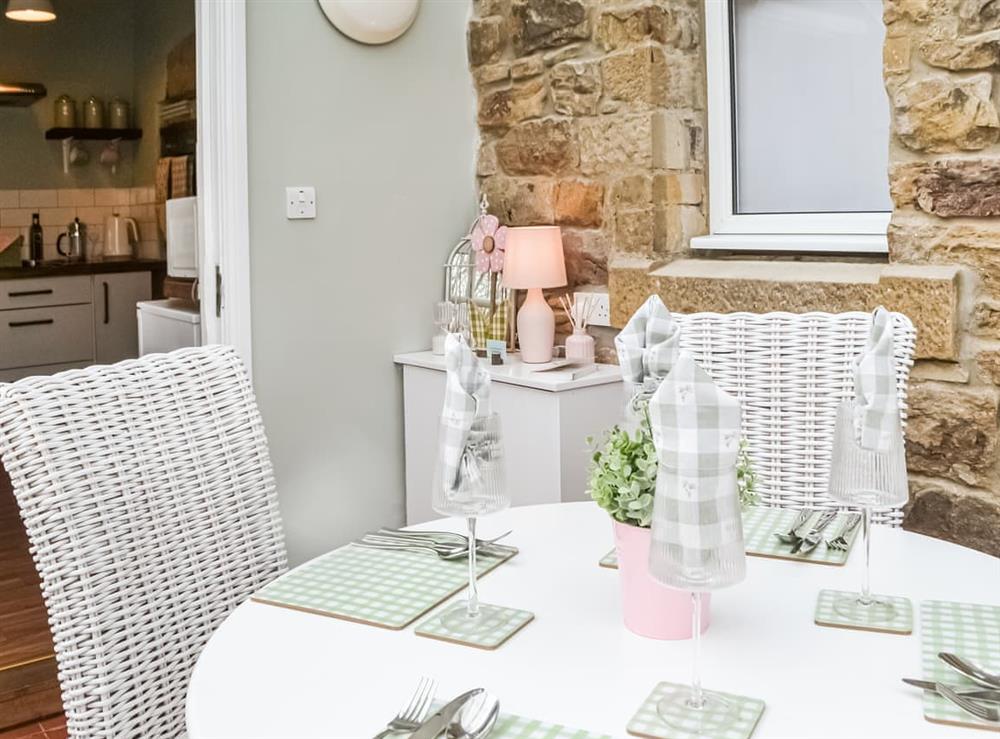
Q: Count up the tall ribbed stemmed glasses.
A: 4